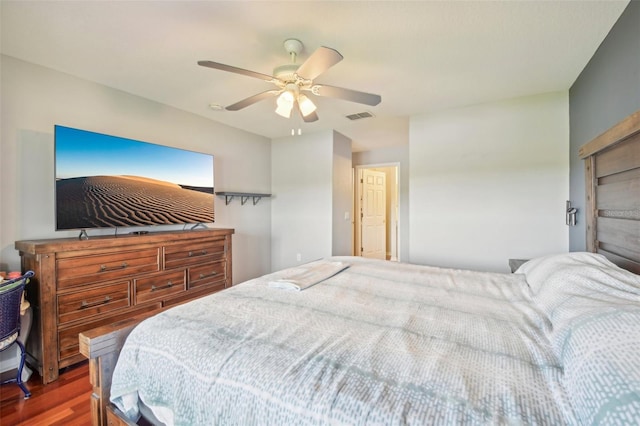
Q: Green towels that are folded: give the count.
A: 0